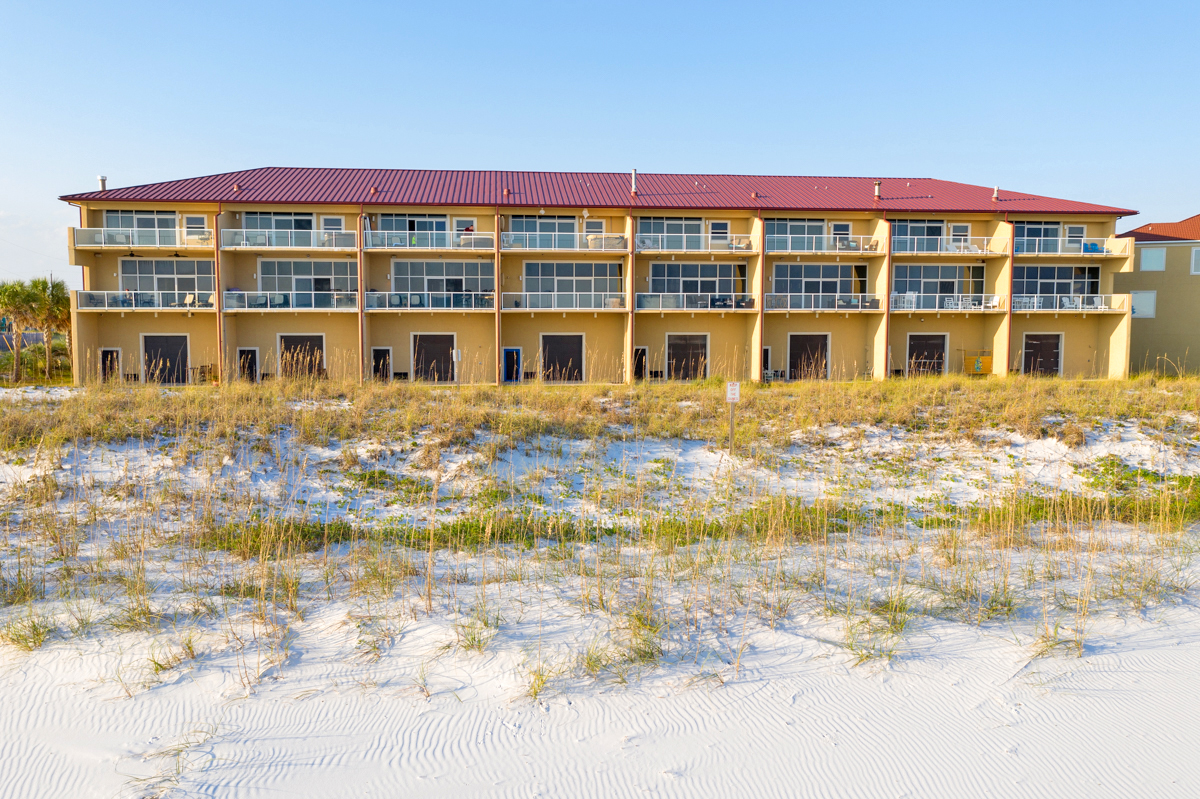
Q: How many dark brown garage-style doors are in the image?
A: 8